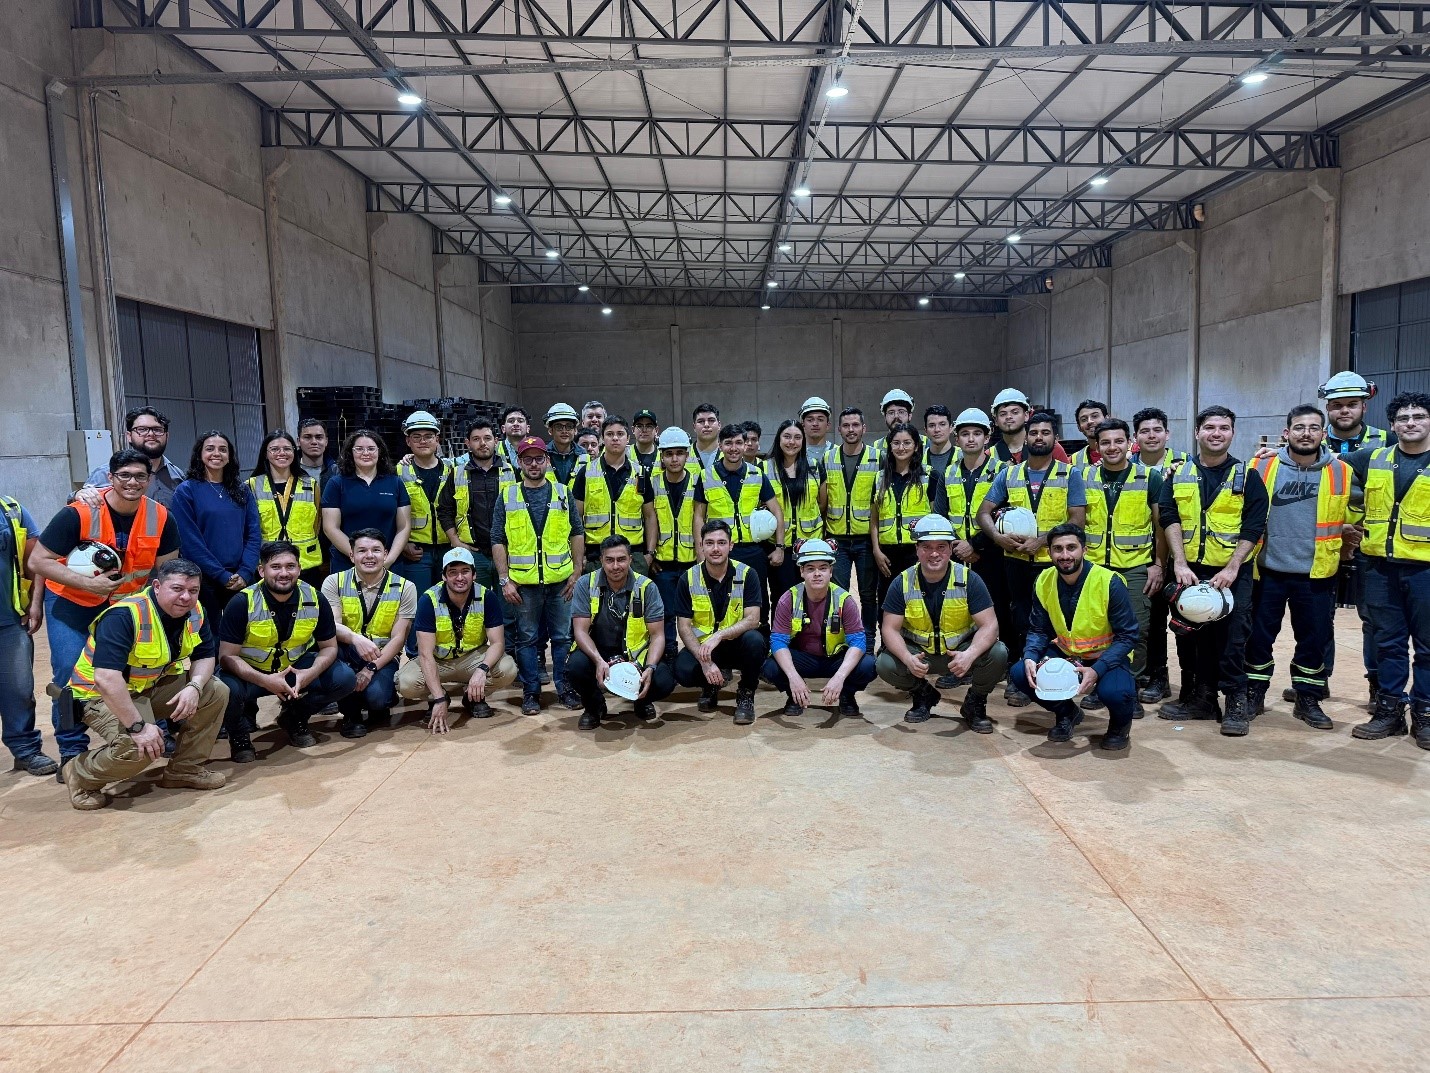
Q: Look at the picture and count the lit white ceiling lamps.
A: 15